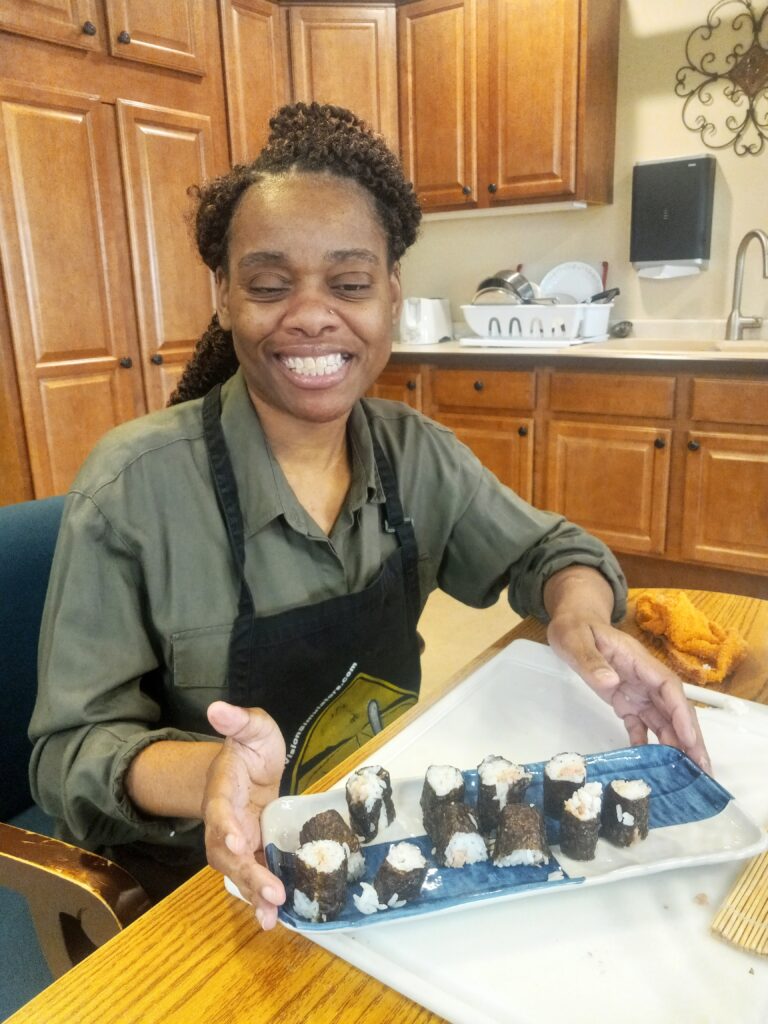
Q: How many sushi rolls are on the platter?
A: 11